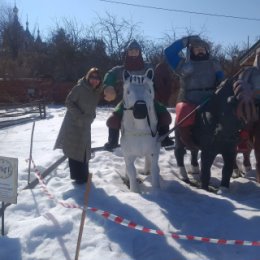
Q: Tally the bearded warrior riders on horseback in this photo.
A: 2